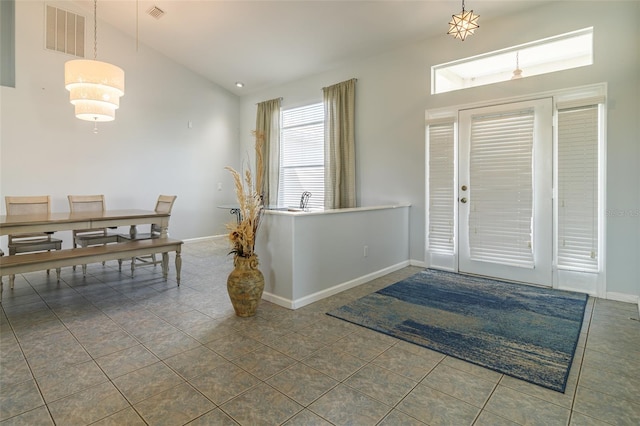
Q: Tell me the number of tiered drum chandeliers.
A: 1